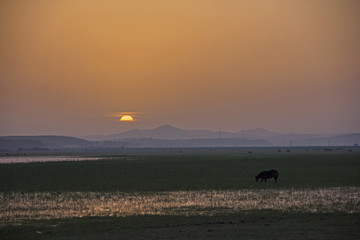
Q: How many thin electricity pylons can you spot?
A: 2